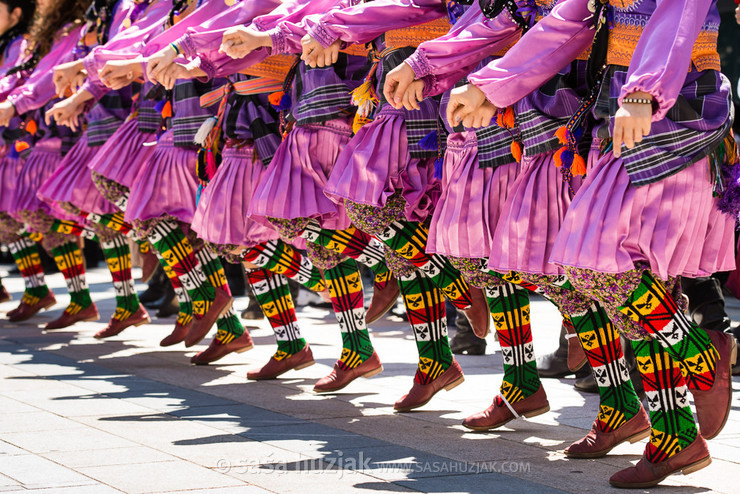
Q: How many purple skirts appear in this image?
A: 11